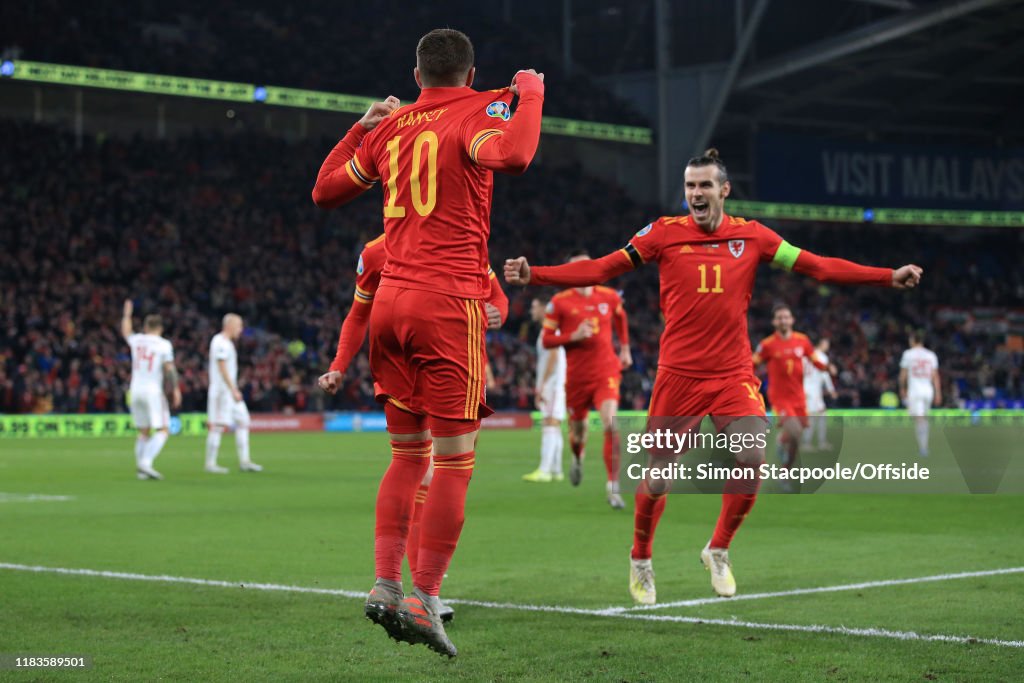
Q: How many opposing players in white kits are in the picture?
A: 5